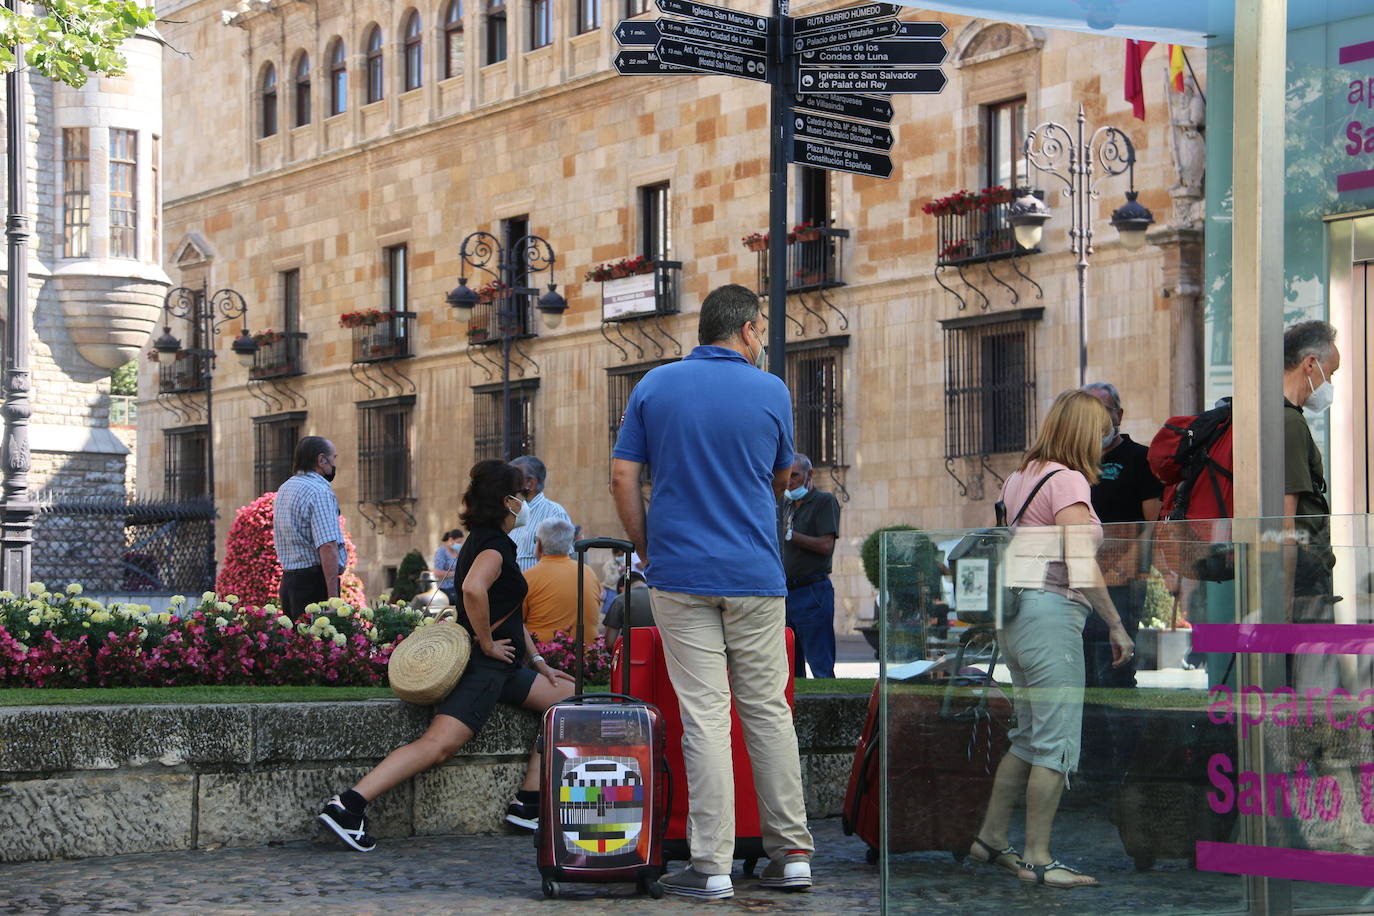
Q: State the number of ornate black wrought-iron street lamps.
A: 3